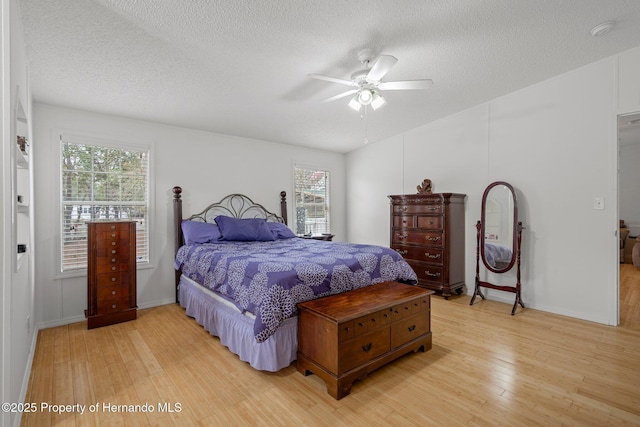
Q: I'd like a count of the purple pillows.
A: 3